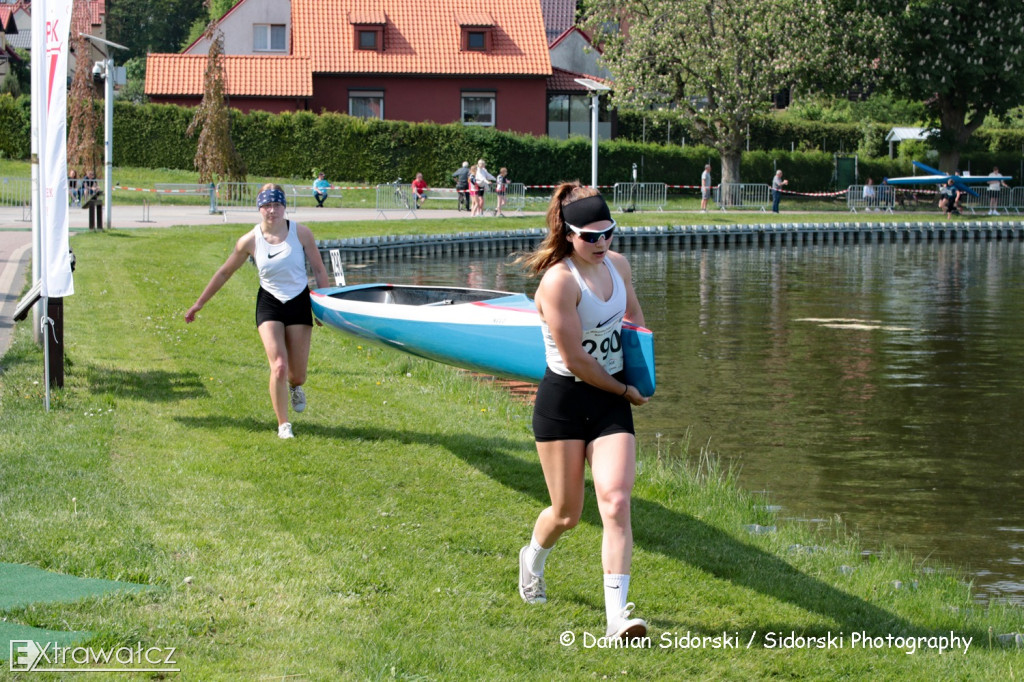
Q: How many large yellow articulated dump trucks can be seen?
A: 0